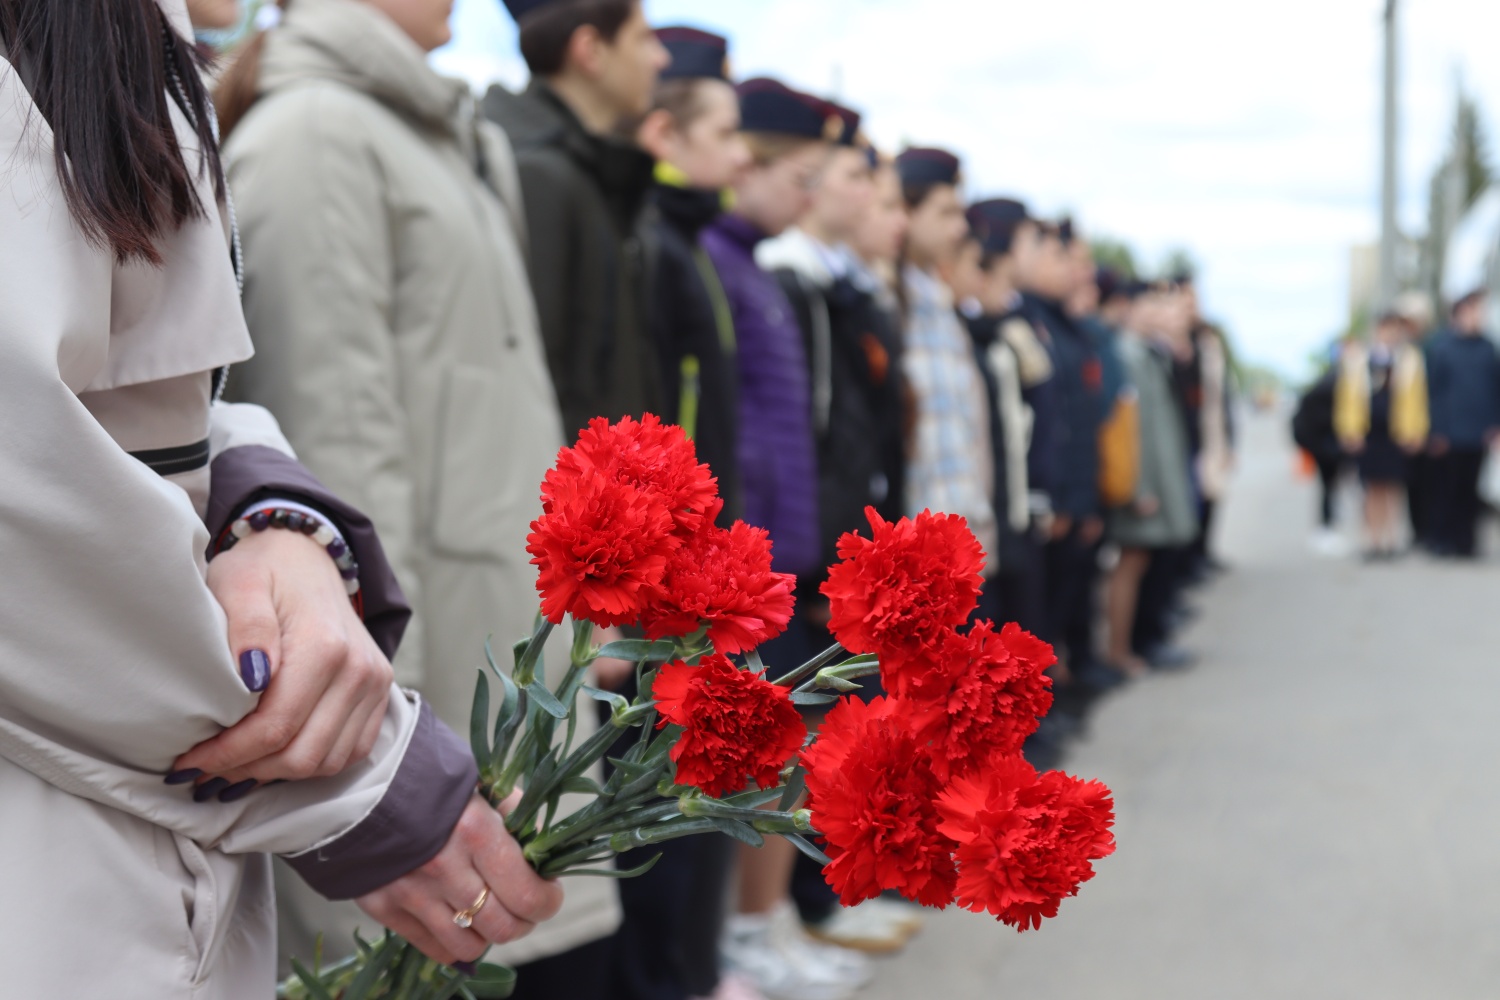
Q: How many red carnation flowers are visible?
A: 8